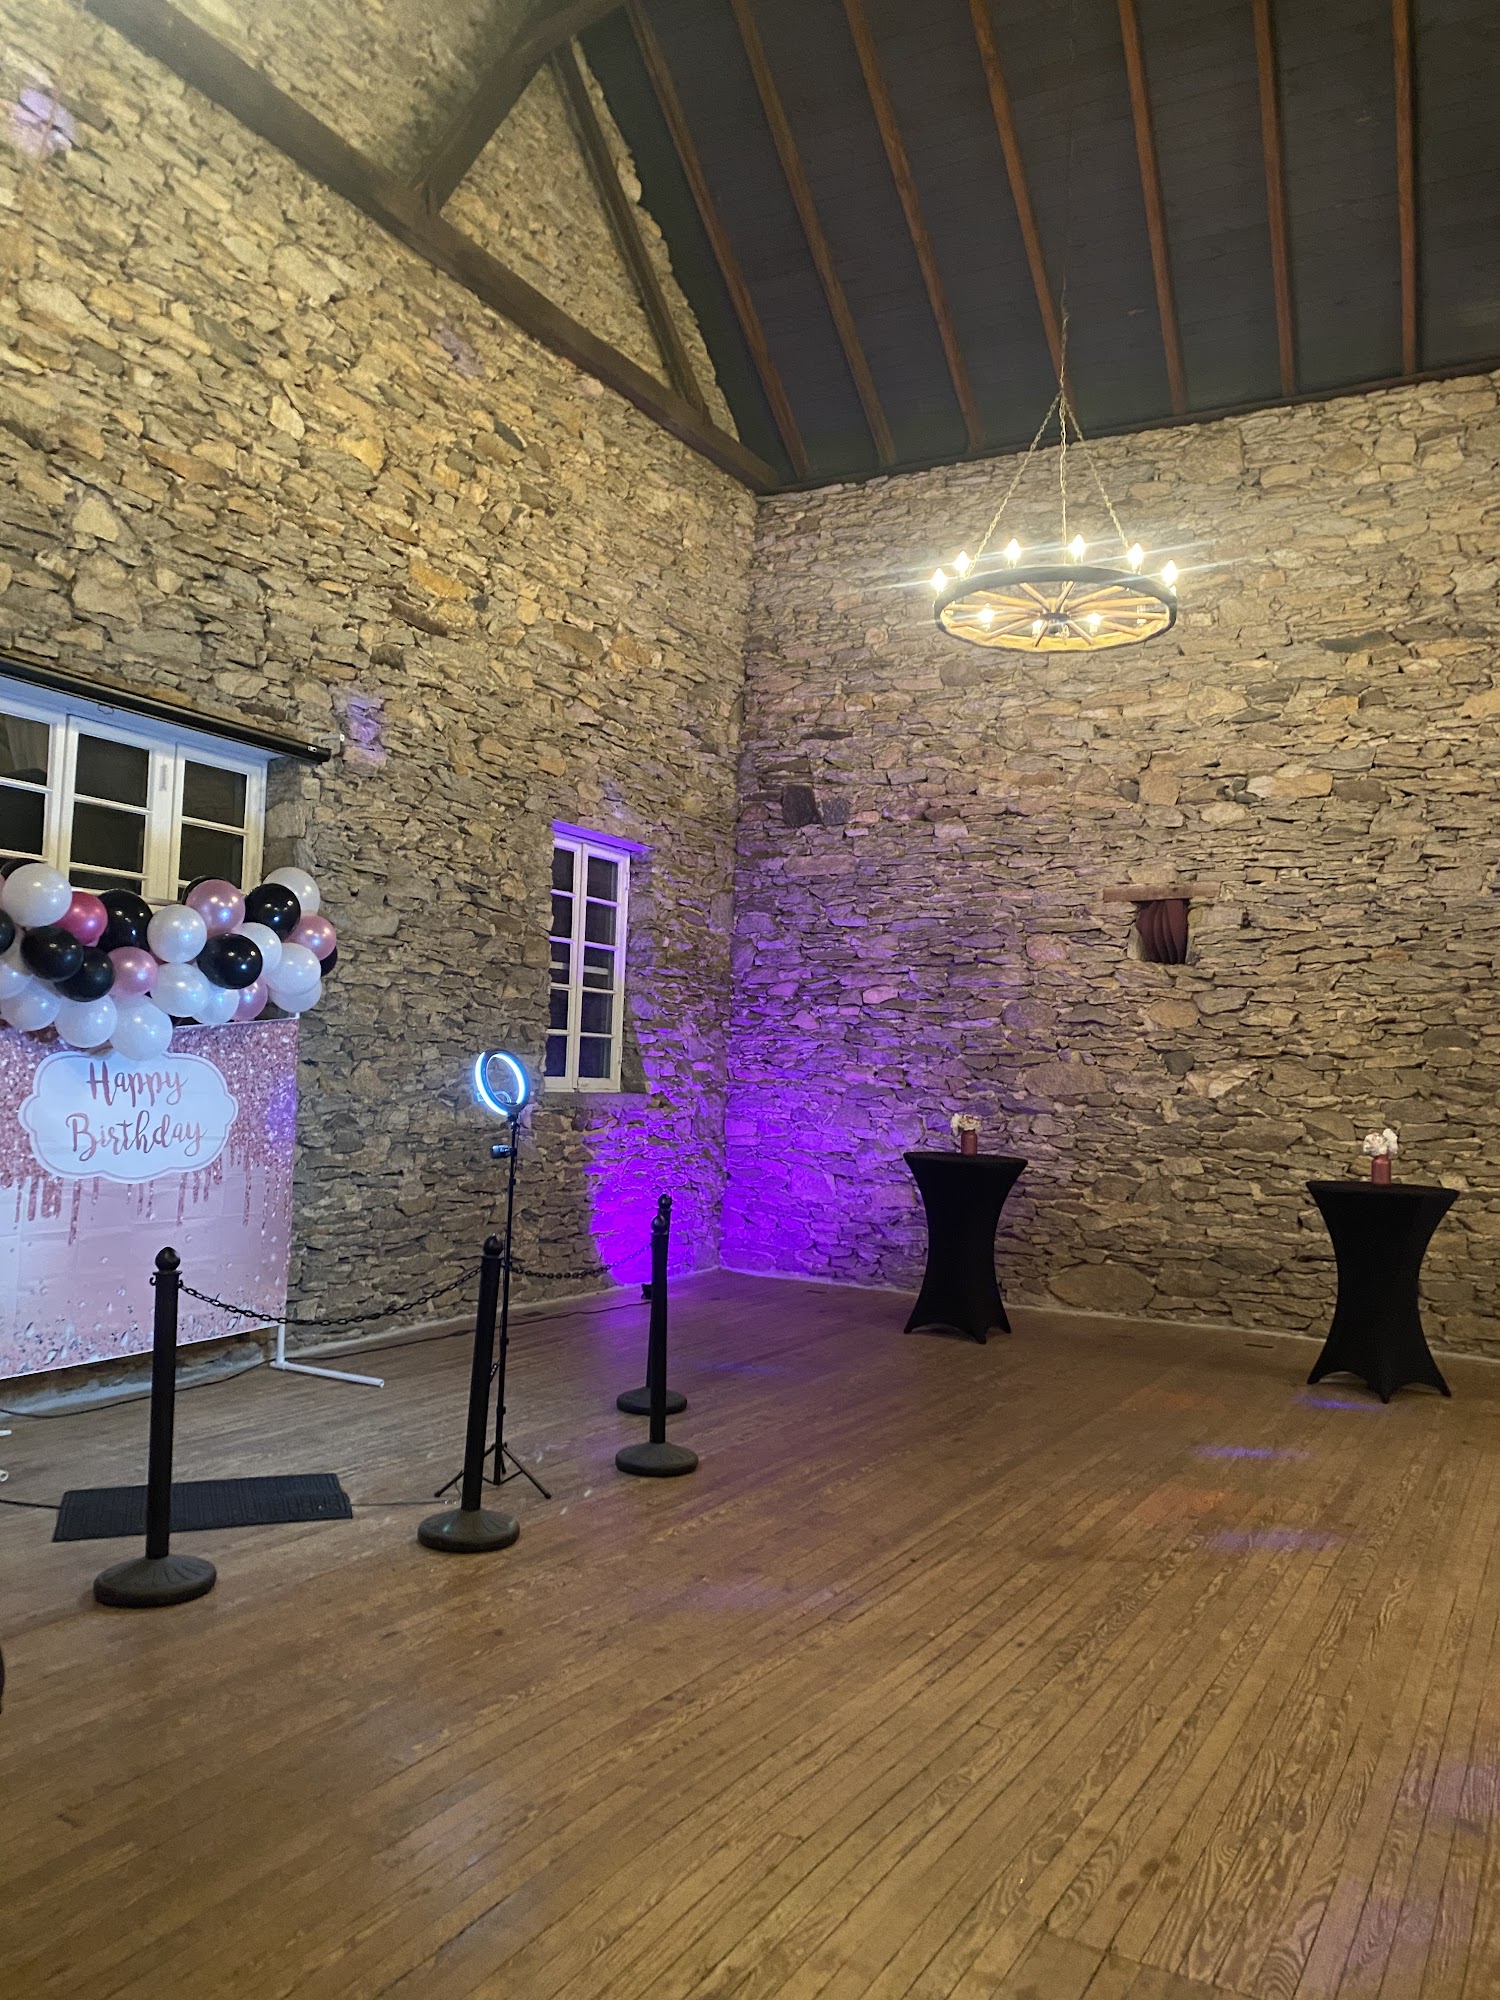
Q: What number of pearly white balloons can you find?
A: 12